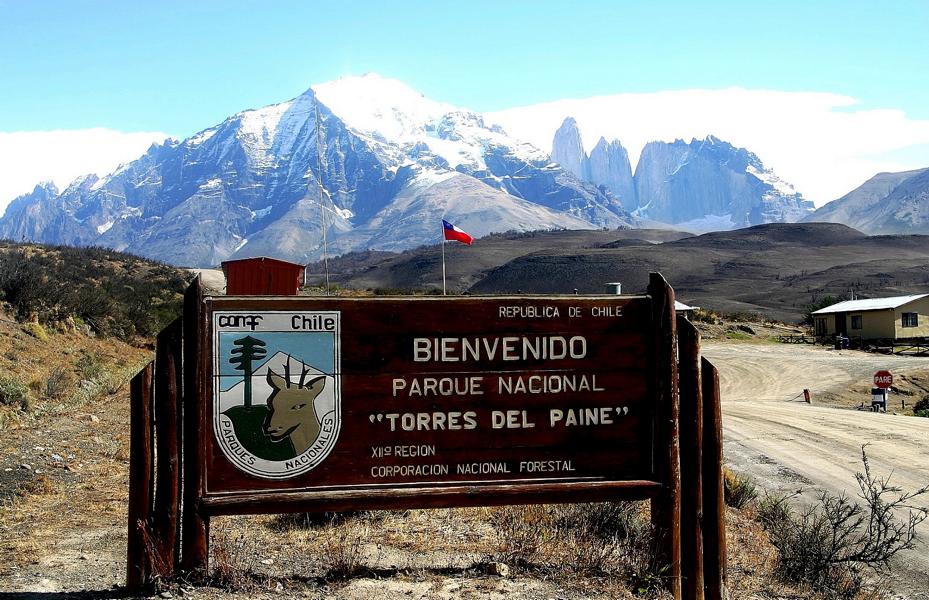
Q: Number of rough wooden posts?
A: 6